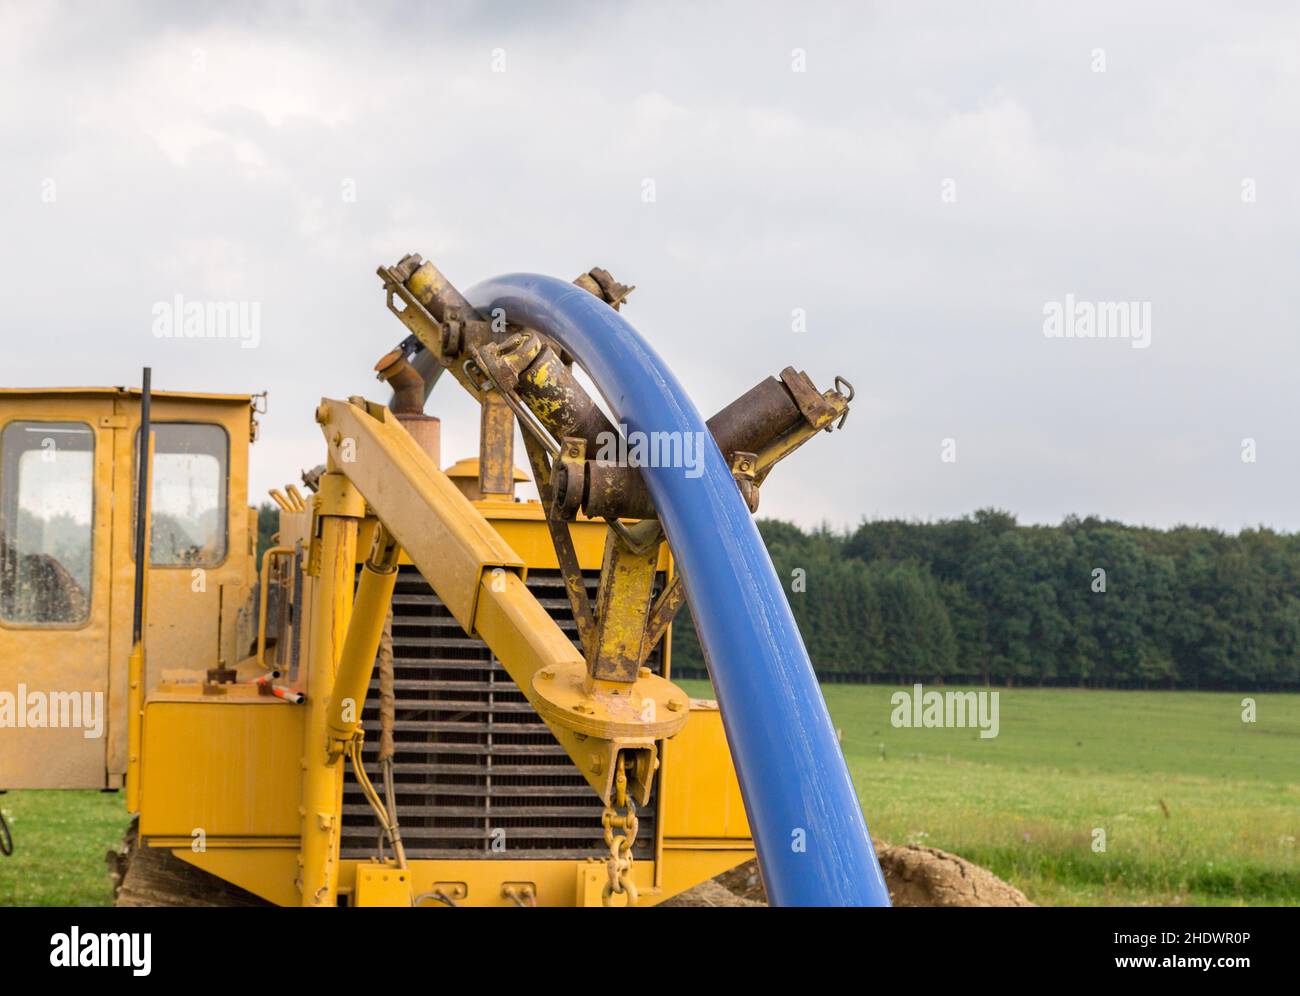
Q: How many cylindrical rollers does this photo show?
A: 6